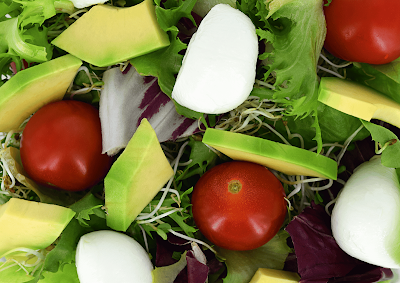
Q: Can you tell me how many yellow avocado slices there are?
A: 7